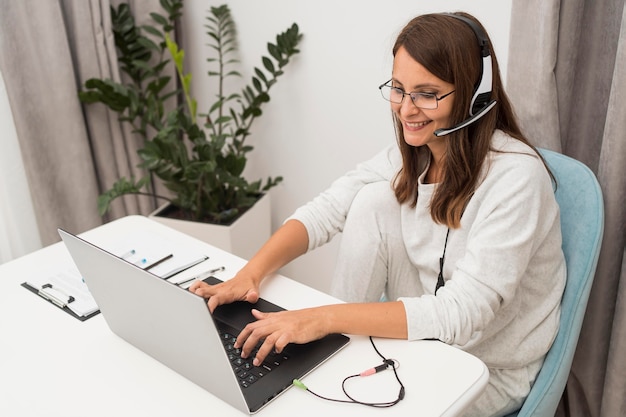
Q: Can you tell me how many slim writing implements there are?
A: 4